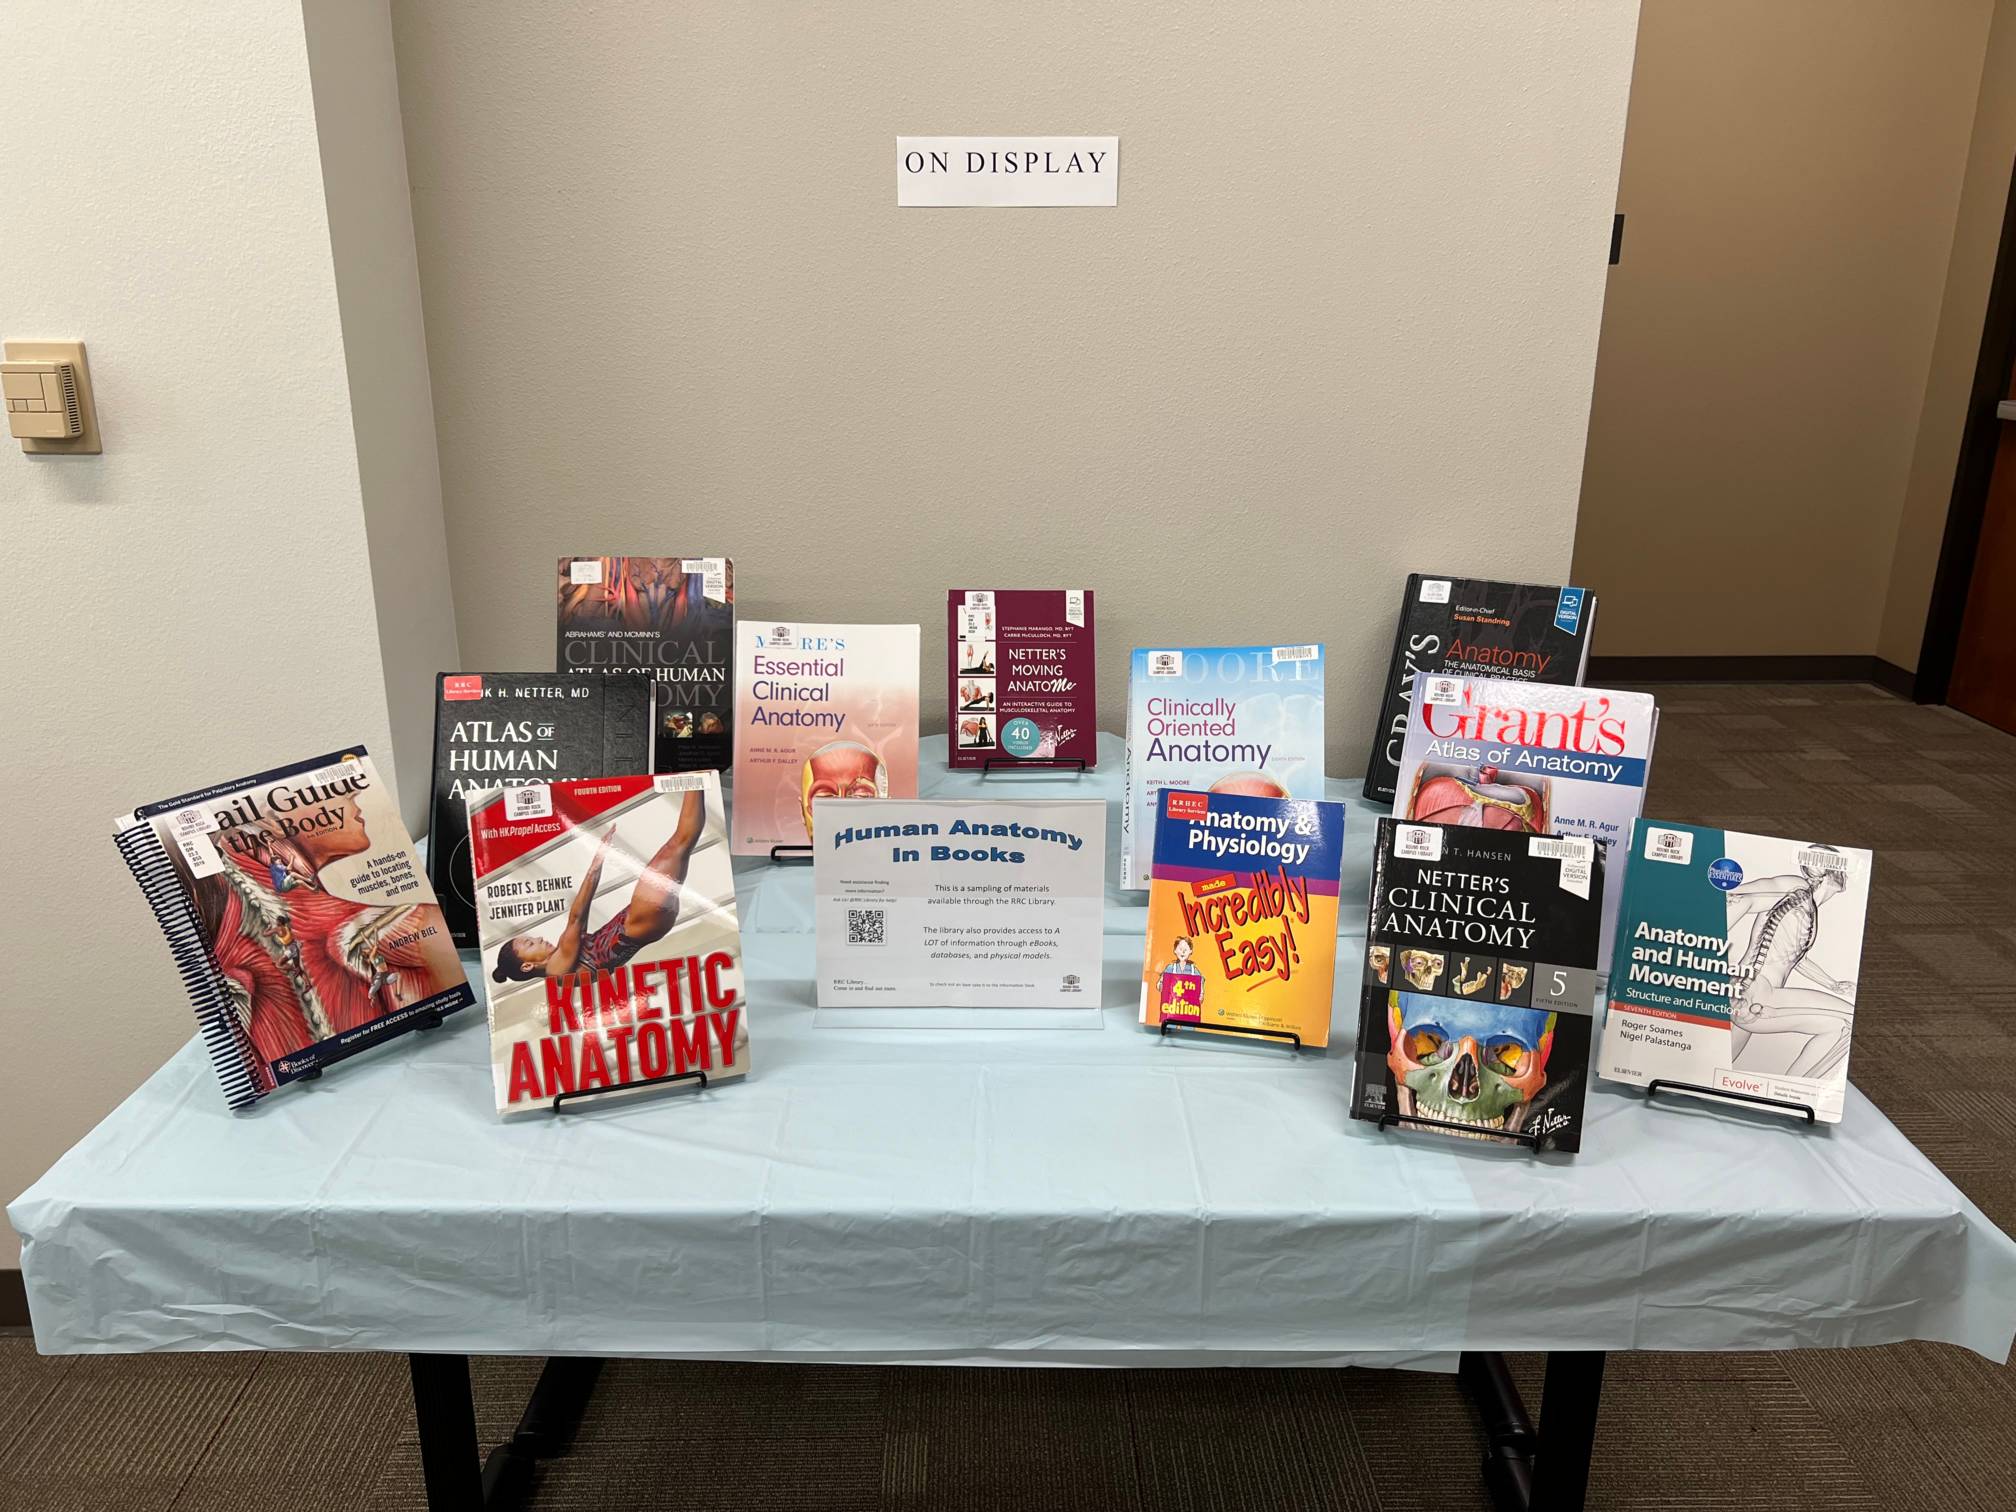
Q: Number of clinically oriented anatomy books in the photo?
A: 1